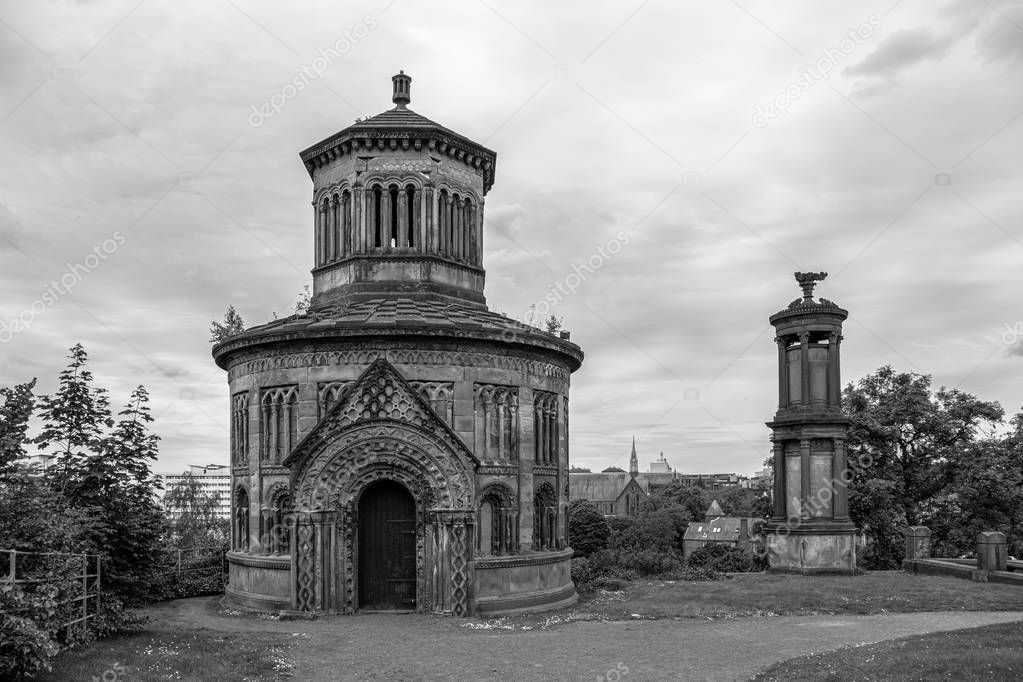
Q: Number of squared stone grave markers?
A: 2